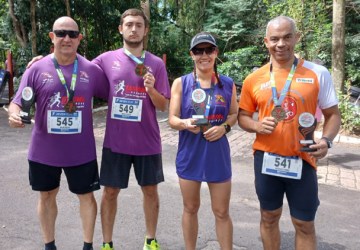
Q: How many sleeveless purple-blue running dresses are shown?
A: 1